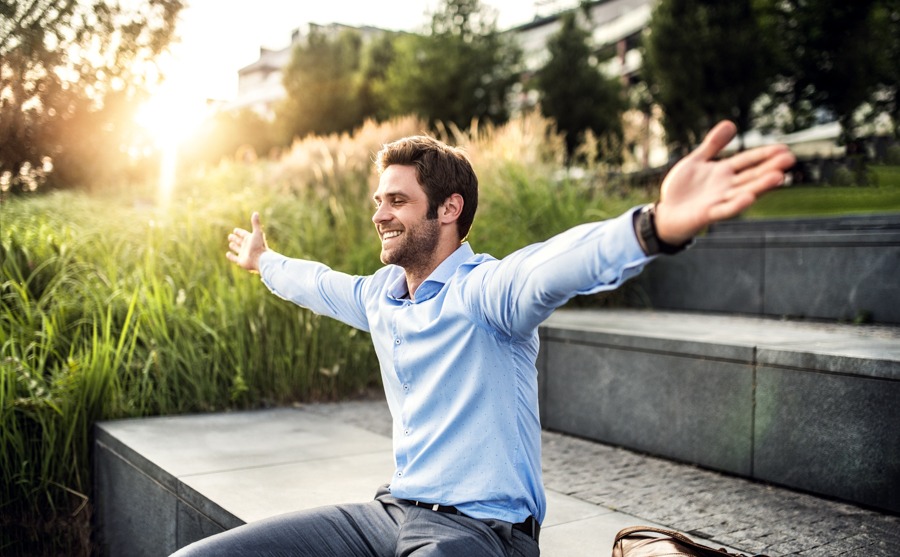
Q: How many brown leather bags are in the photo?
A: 1